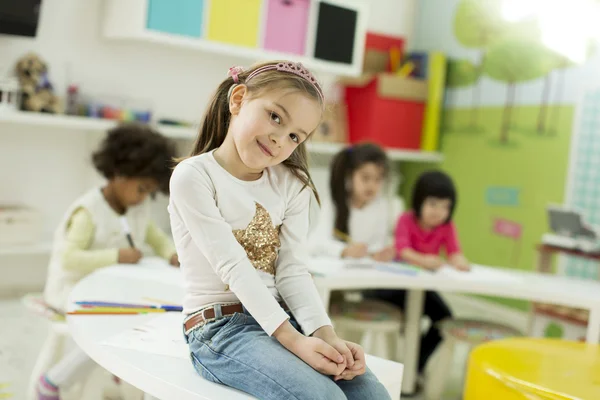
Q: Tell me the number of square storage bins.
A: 4